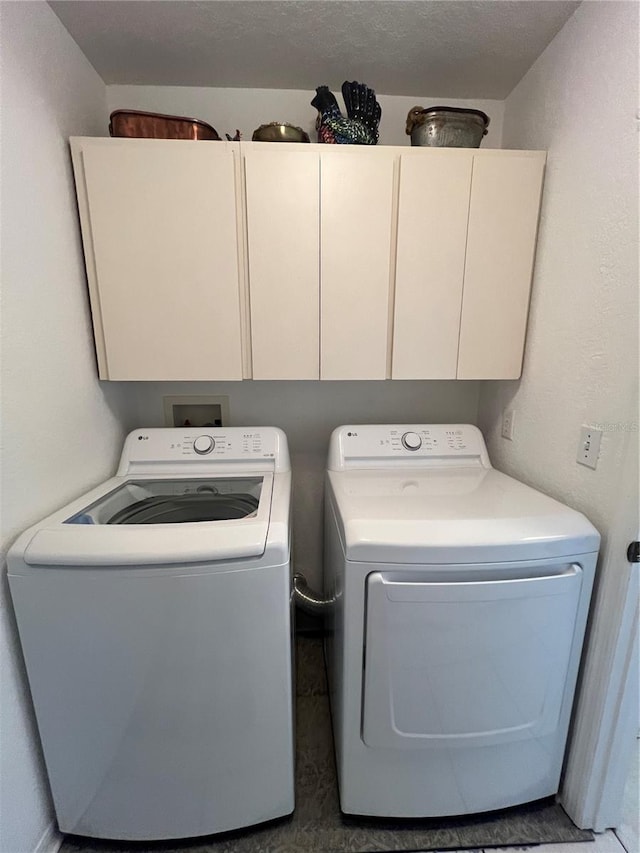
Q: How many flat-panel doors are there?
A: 5